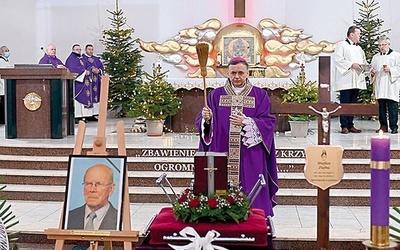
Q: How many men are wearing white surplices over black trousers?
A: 2